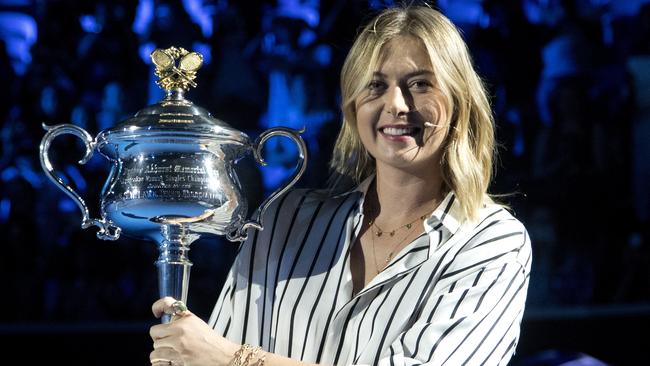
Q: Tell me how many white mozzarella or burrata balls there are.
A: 0